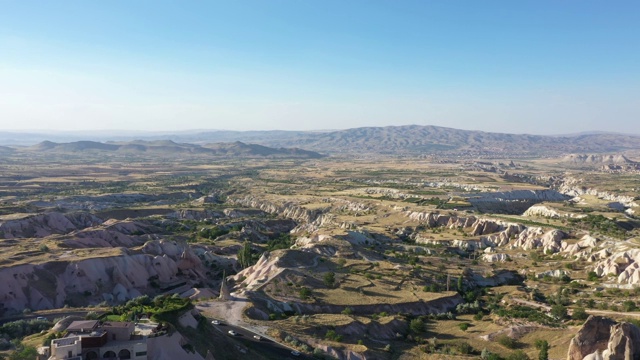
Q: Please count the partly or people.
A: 0